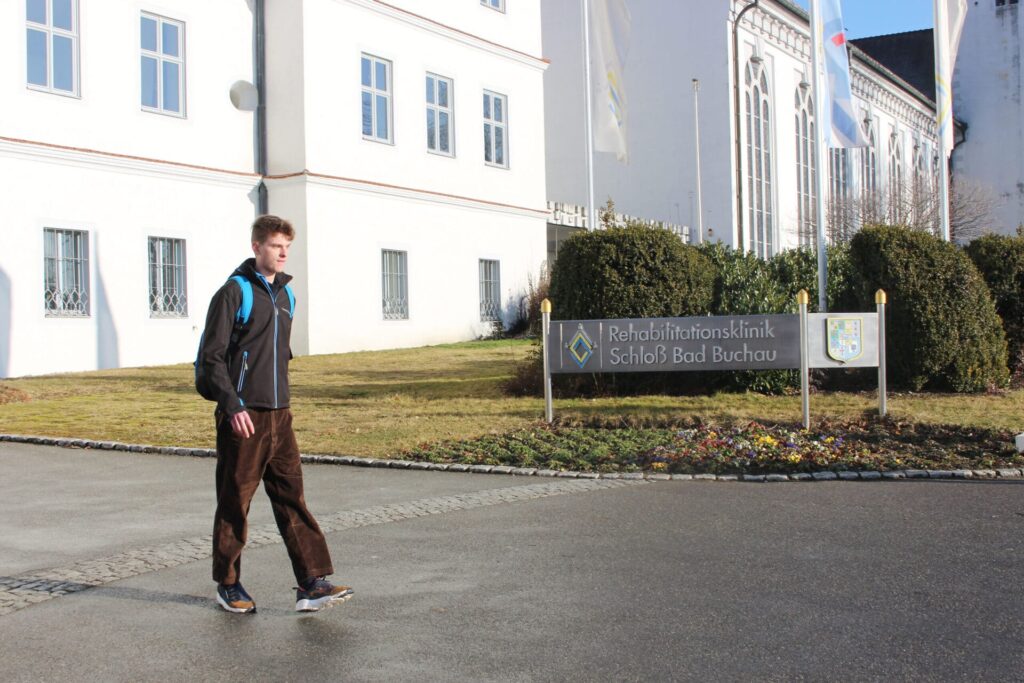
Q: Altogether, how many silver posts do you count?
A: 3